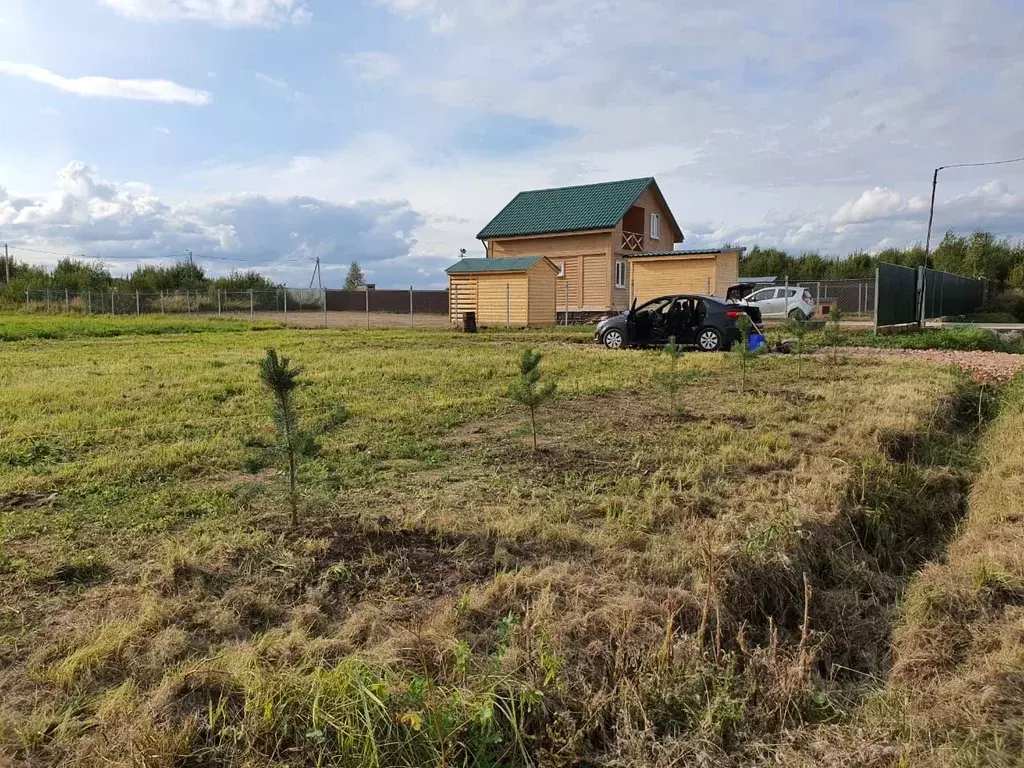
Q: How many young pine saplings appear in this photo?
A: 6